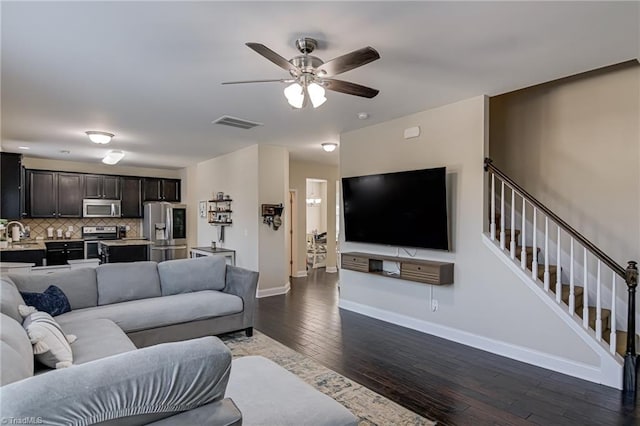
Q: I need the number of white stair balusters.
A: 11